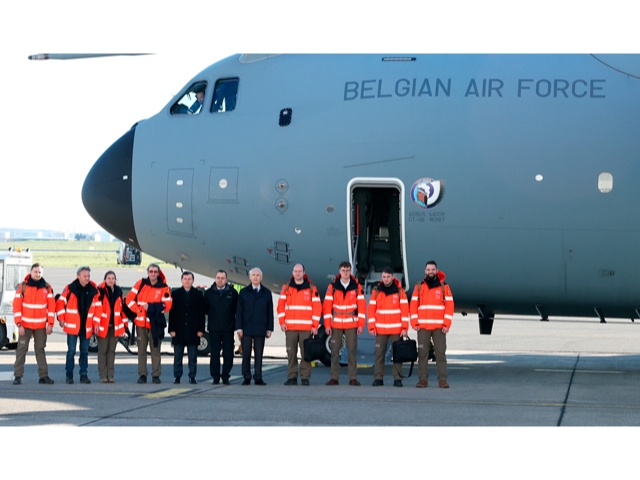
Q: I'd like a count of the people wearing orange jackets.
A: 8